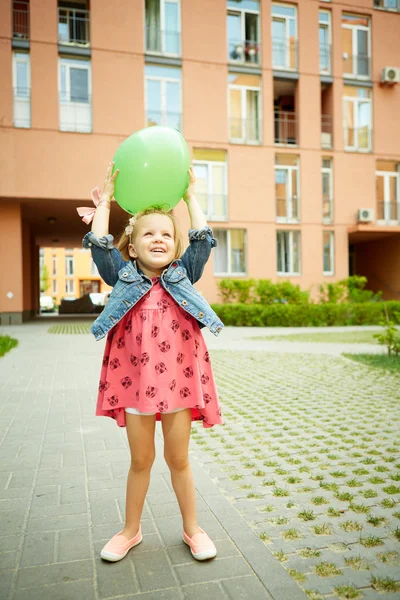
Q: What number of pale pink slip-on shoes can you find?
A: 2